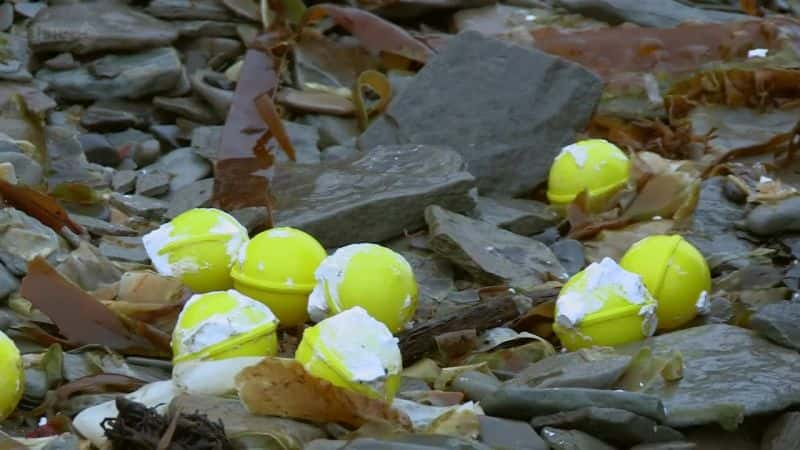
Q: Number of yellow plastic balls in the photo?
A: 9